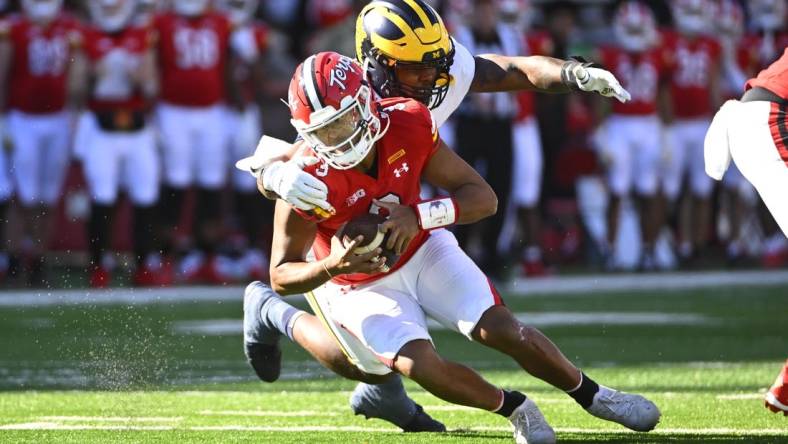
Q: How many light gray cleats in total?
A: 2